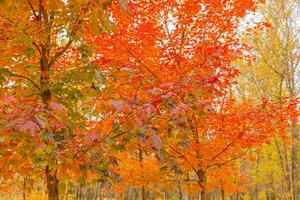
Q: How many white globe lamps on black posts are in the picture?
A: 0